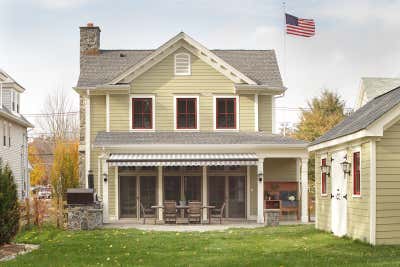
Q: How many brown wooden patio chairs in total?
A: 4